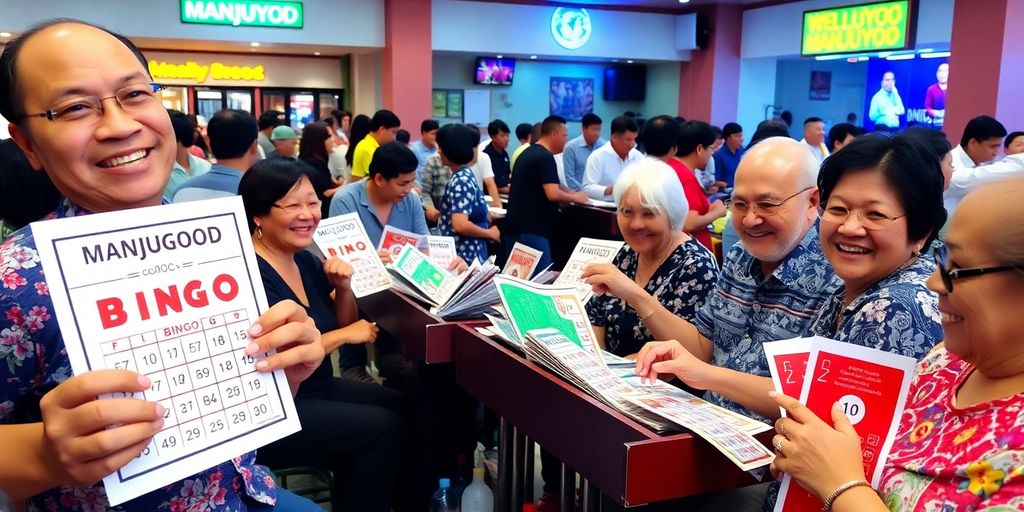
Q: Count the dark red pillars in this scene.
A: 3